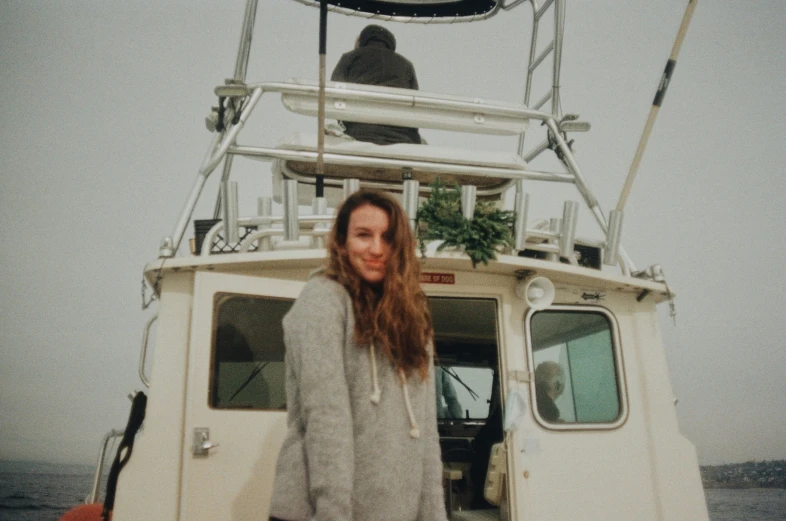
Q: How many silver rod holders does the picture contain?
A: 11